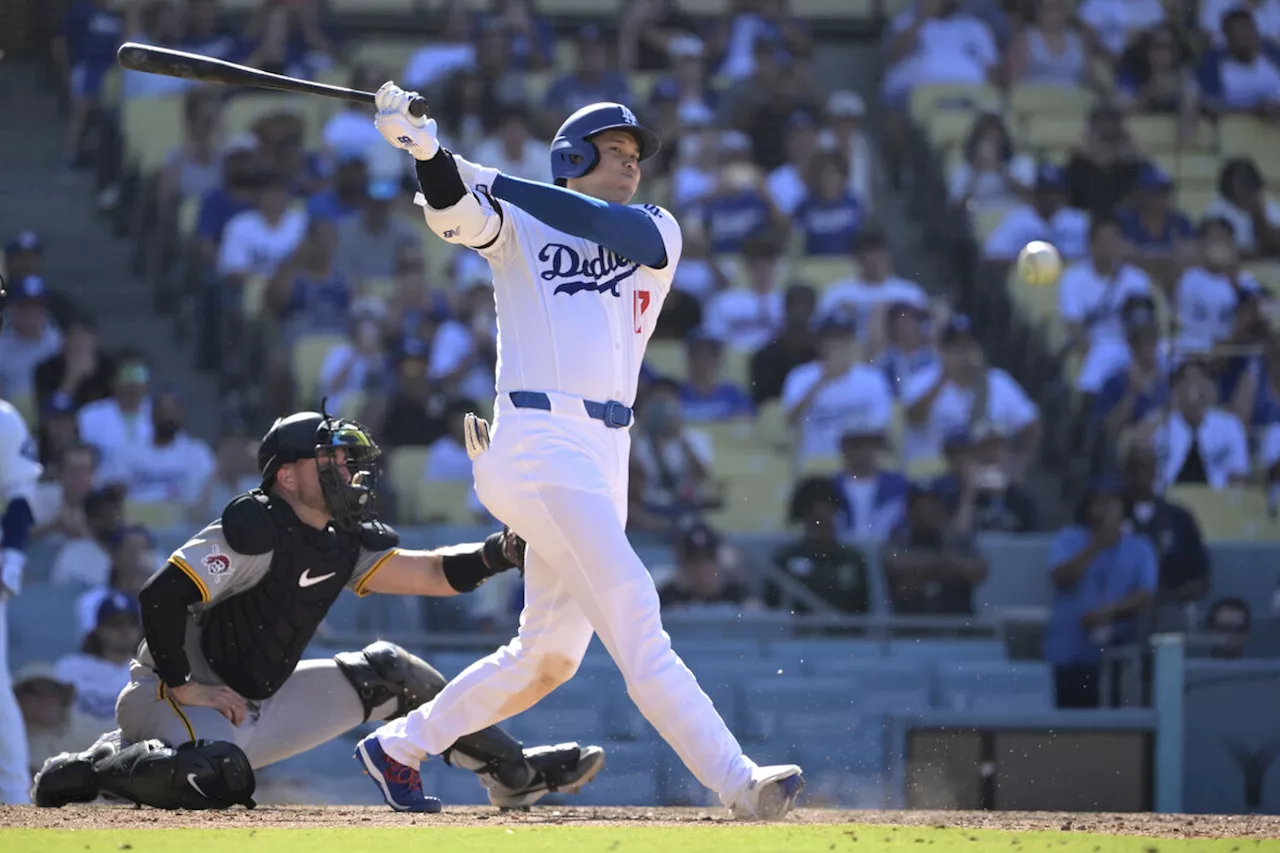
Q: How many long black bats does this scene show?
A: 1